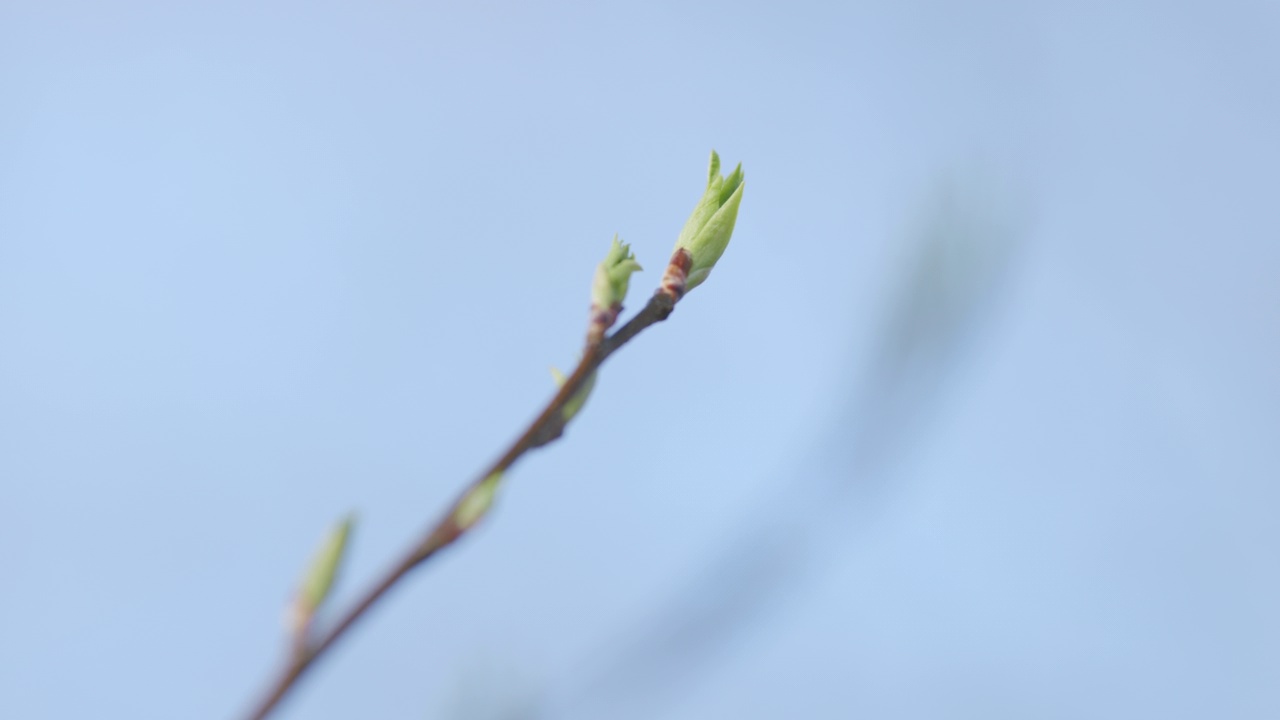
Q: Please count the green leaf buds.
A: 5